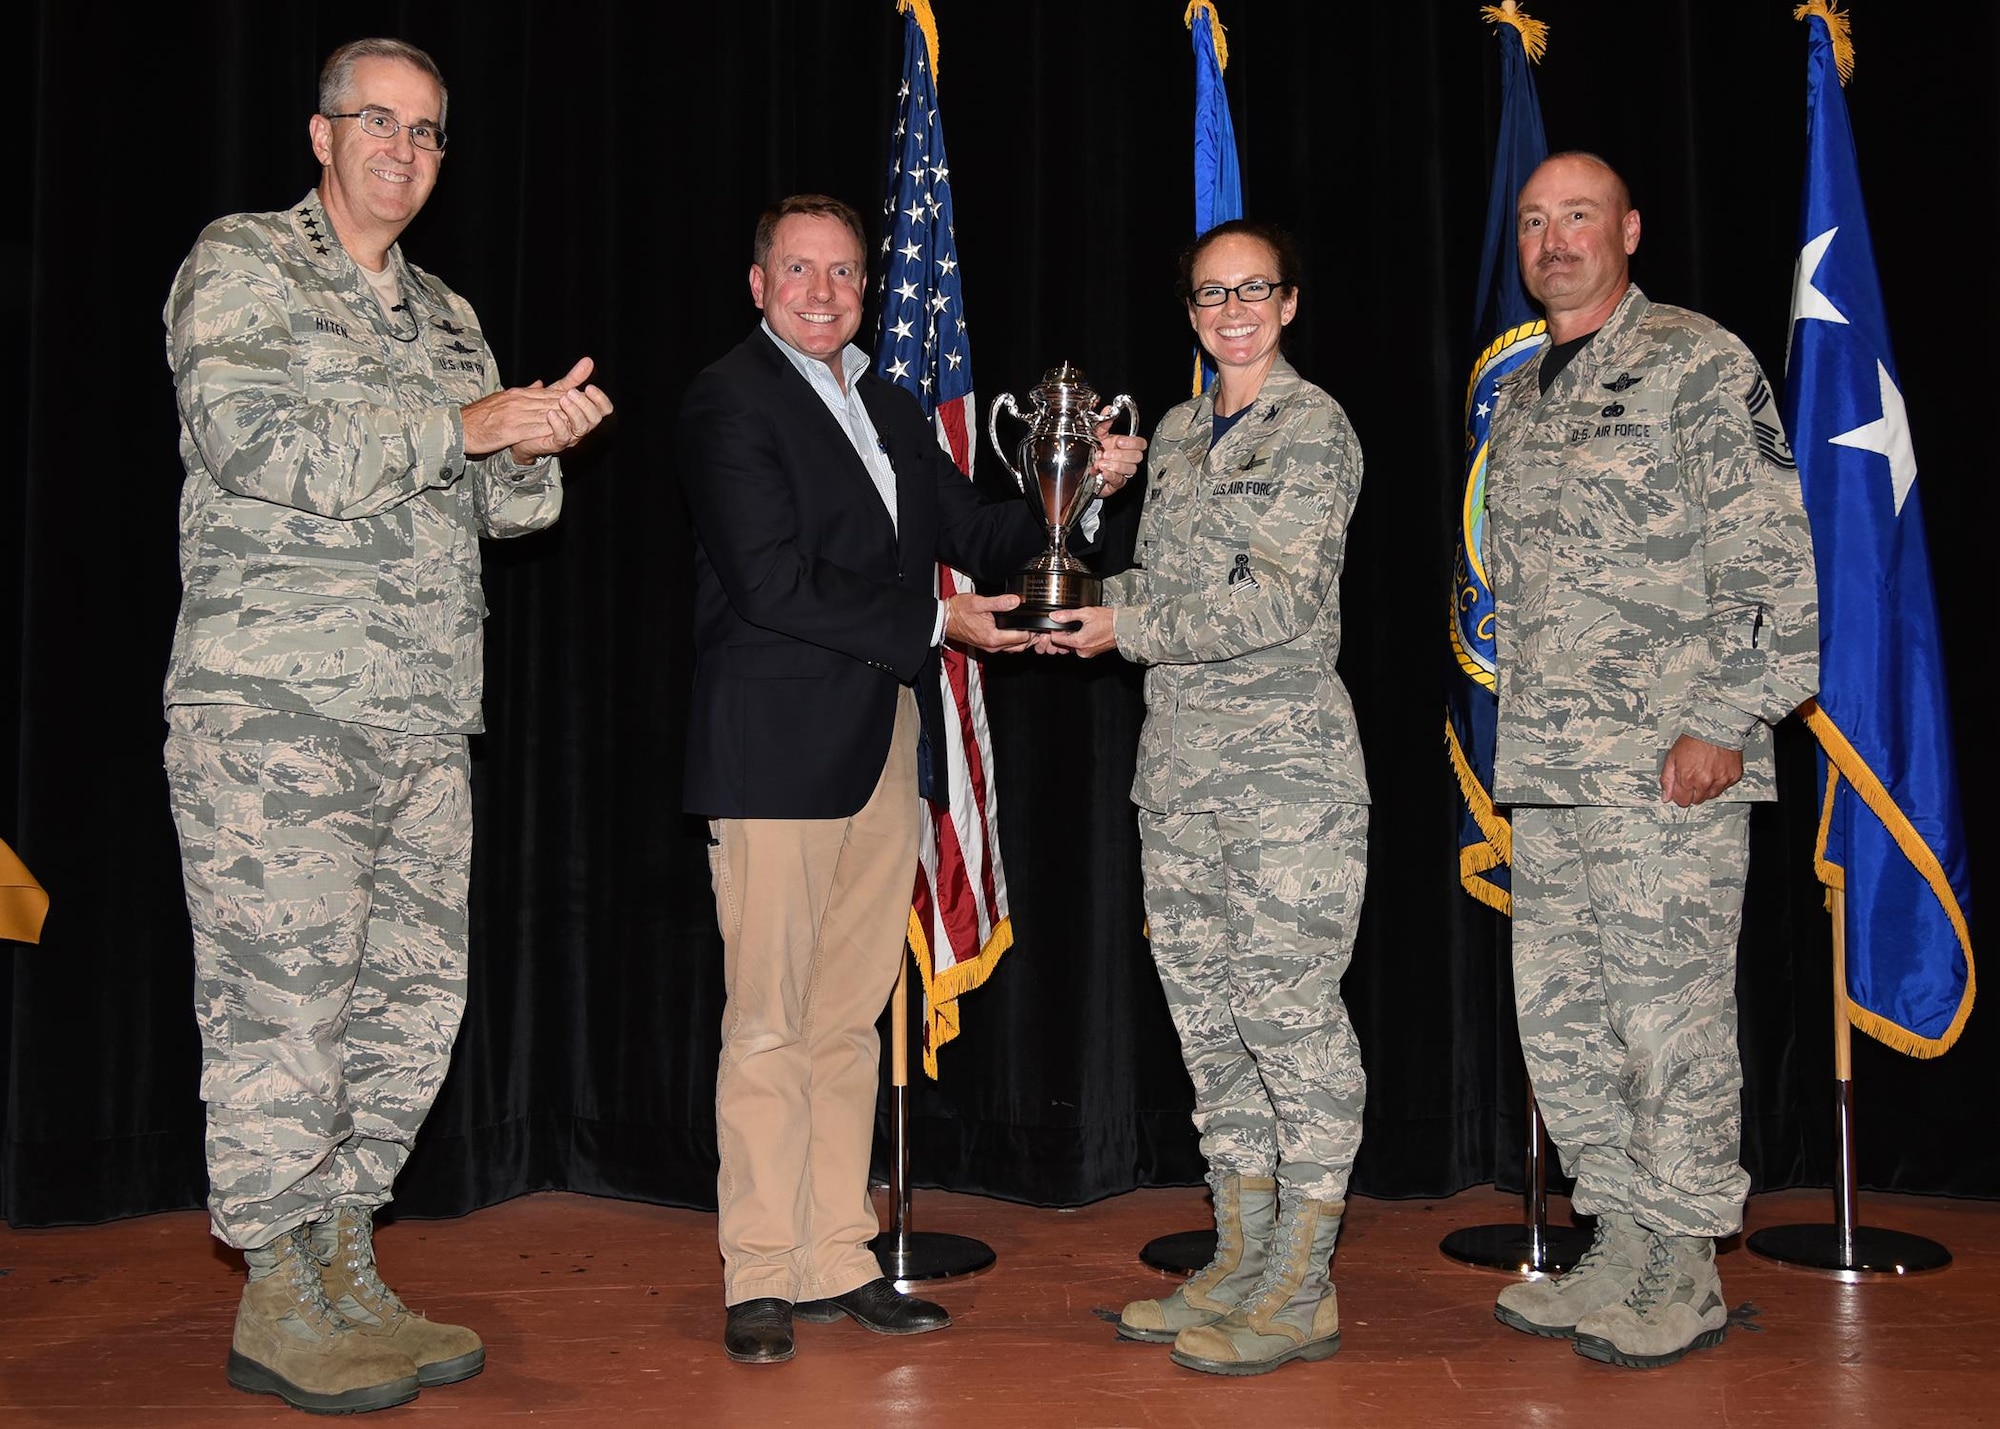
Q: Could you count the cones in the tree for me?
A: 0